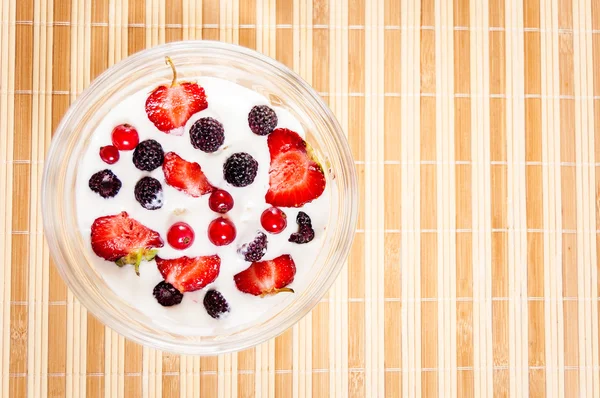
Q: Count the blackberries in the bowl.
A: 10